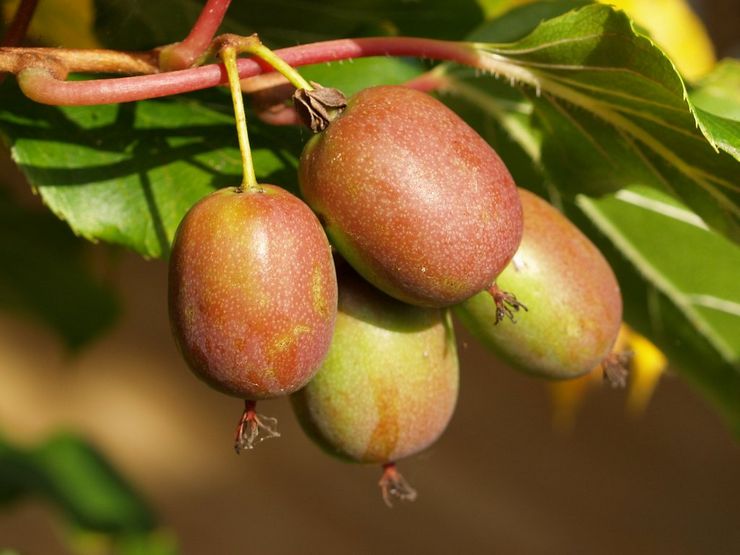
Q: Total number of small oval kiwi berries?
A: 4